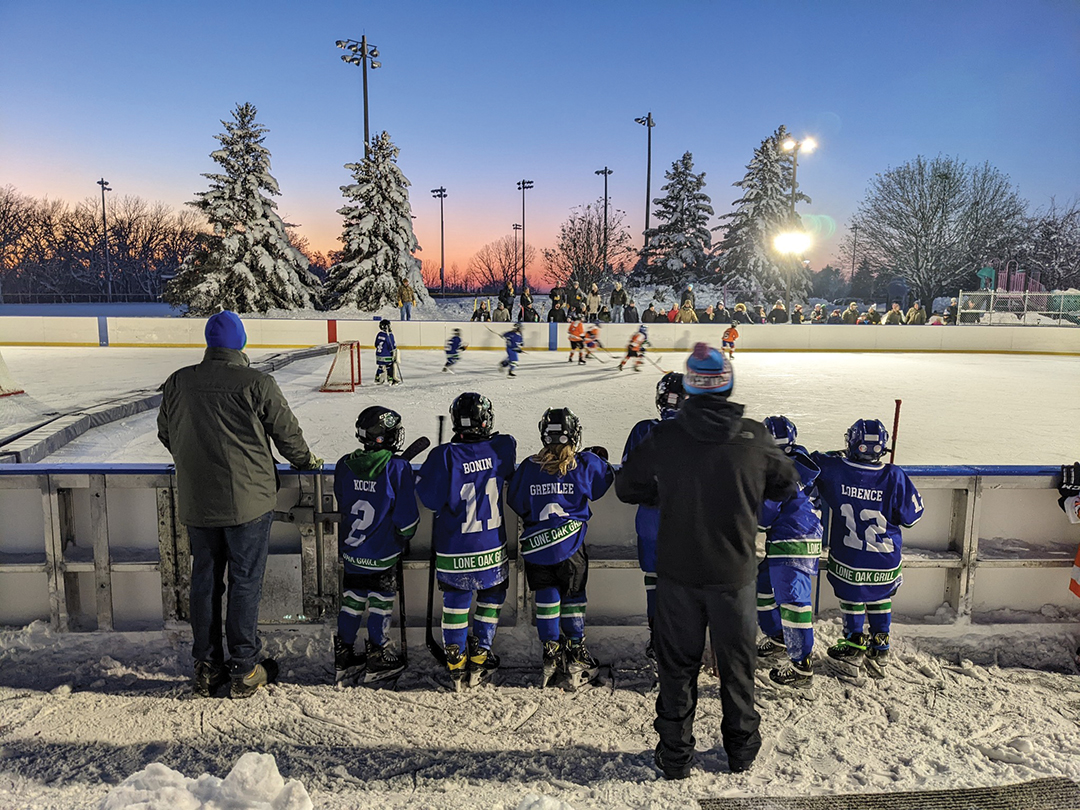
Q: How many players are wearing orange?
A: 4